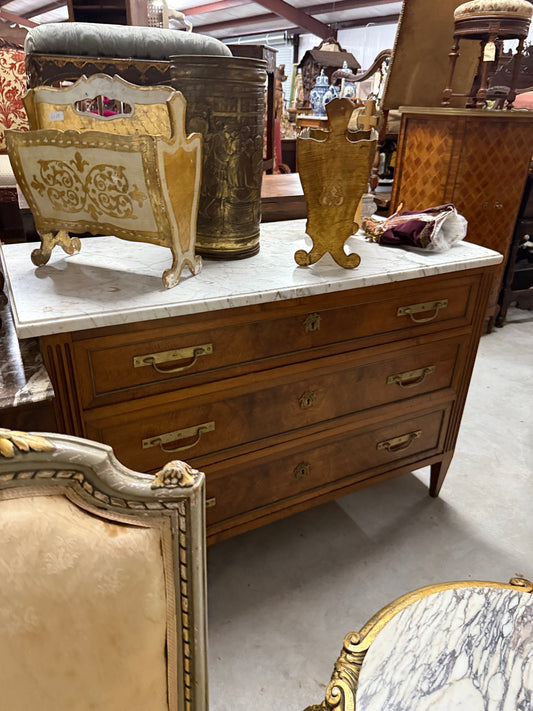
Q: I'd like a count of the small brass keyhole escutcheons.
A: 3